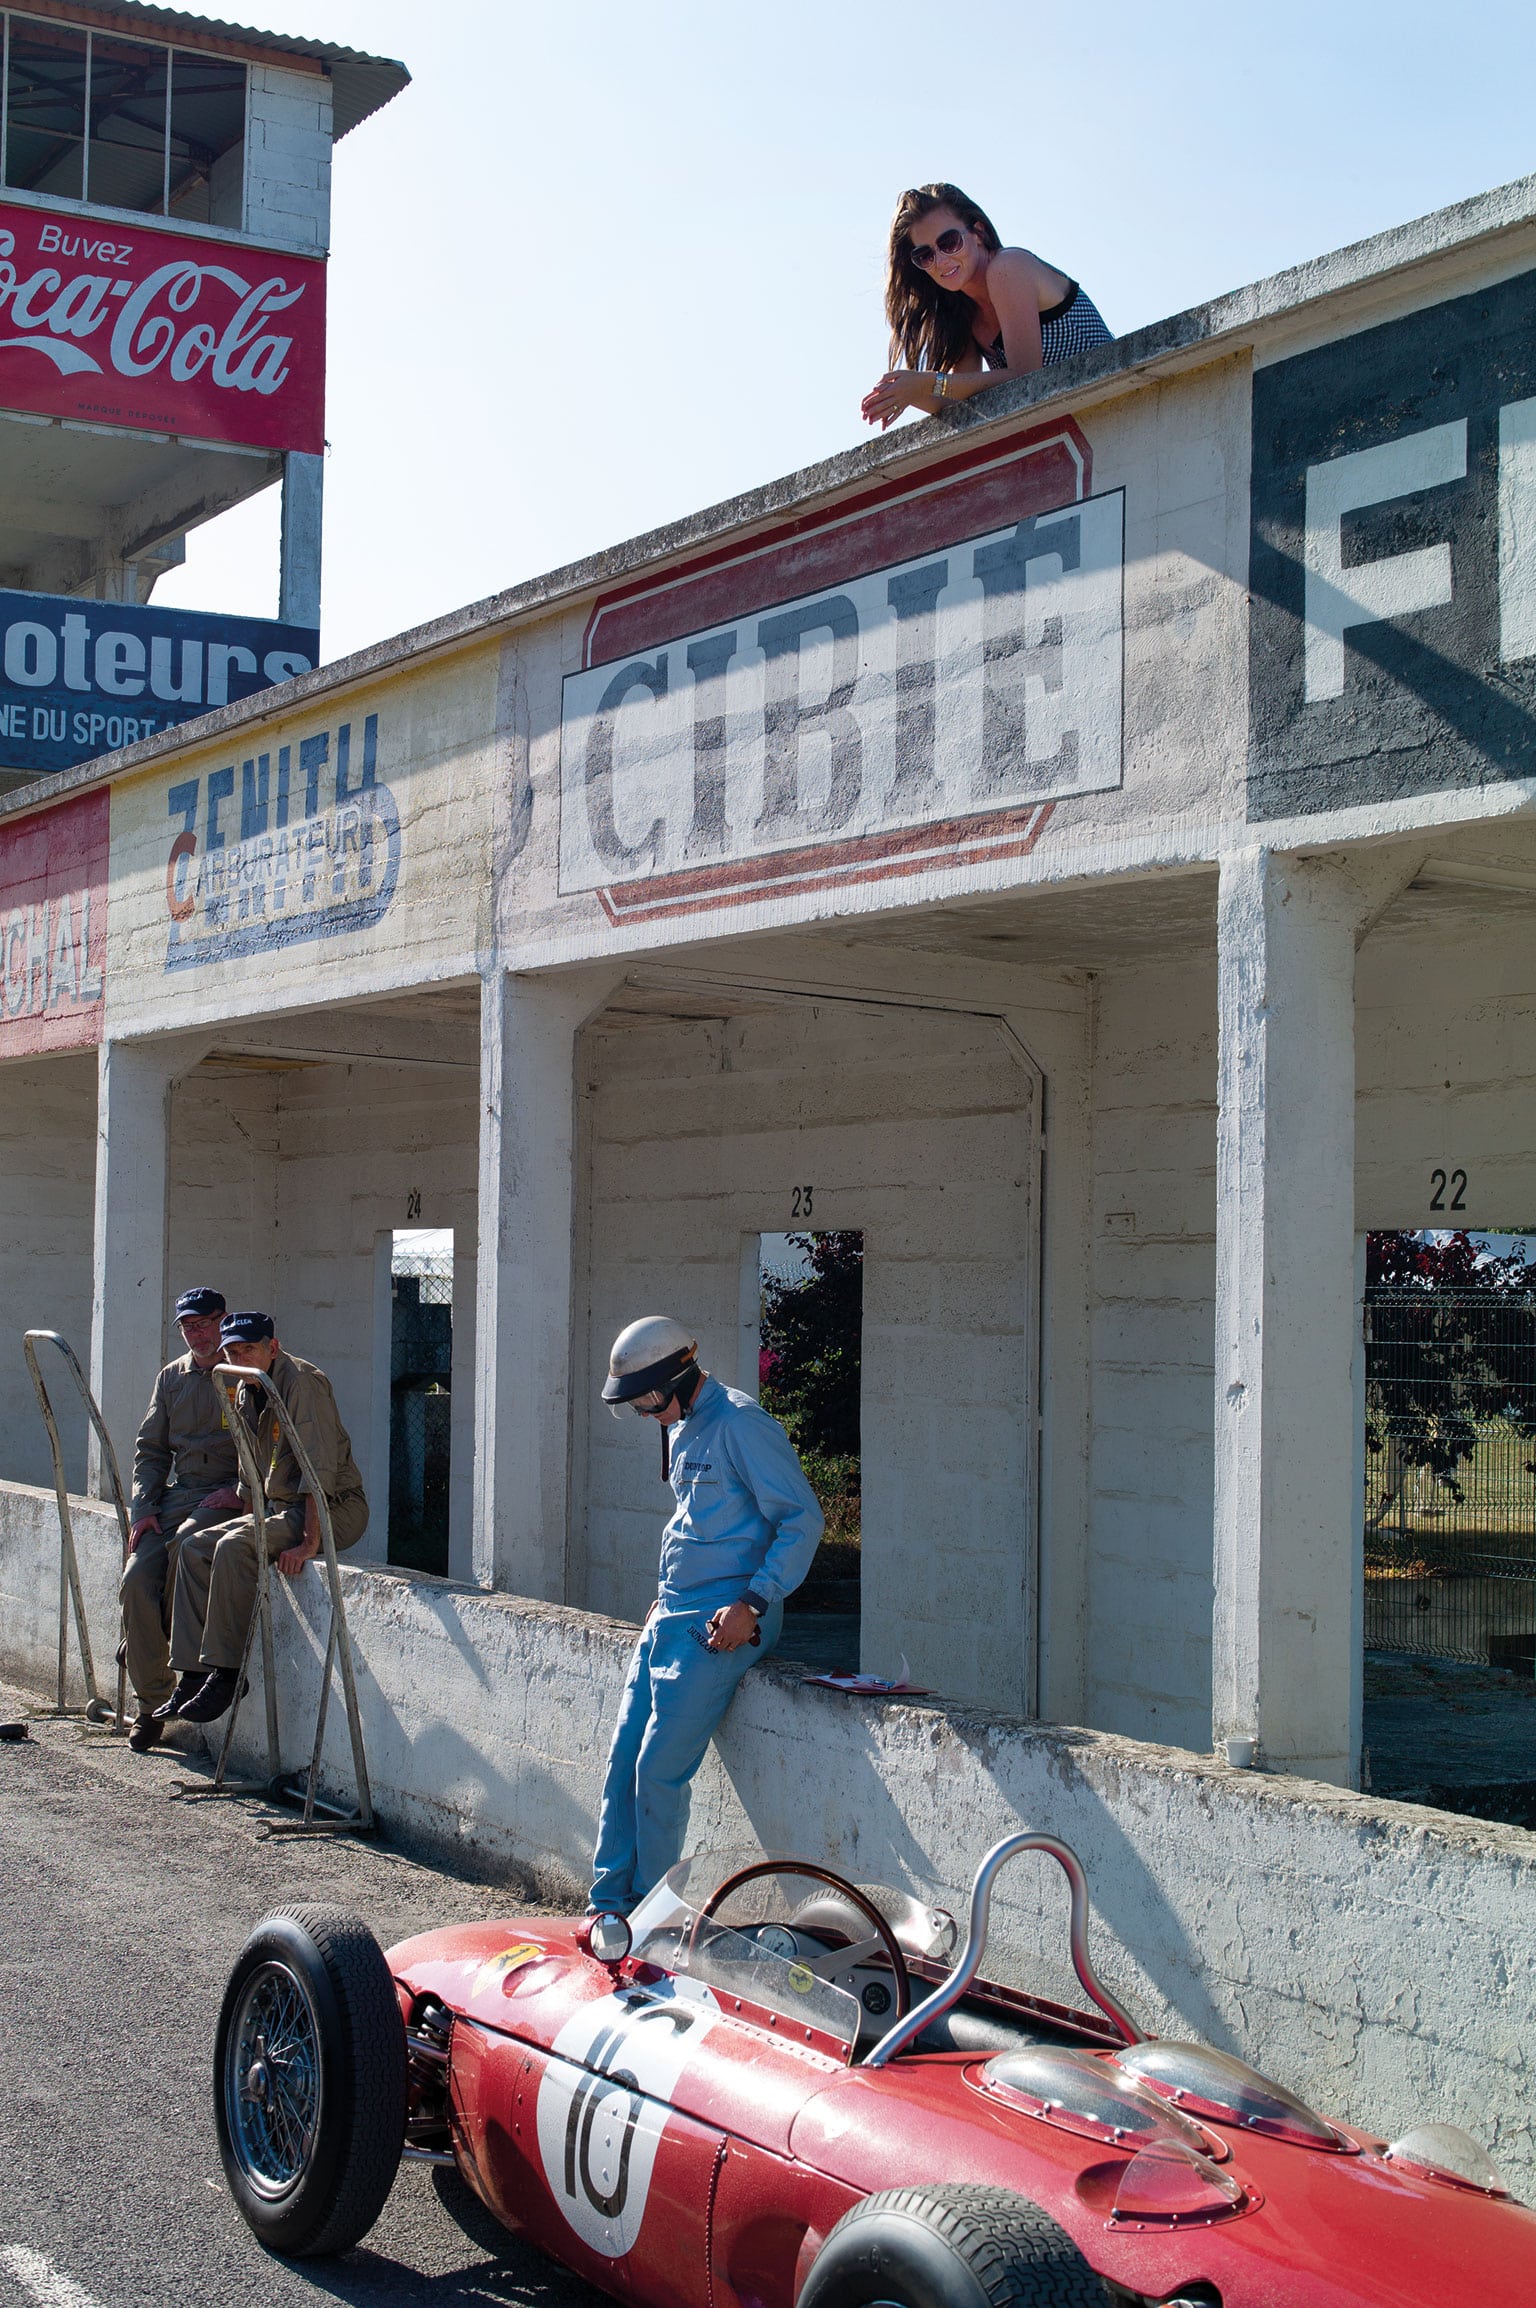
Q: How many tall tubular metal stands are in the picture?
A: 2